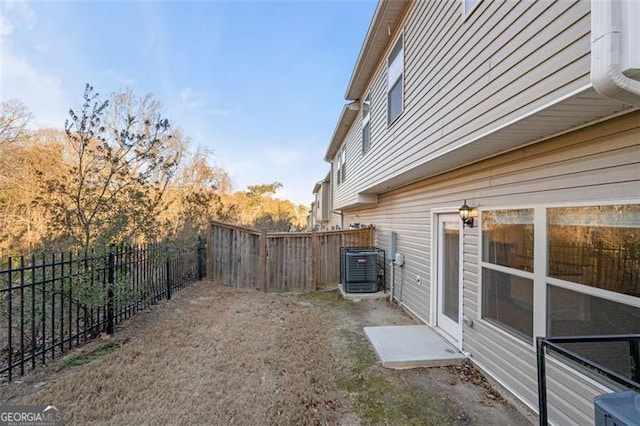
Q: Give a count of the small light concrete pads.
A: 2